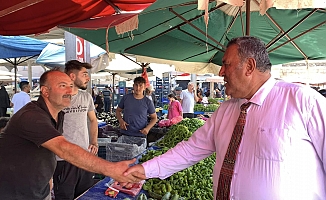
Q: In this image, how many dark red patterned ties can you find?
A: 1